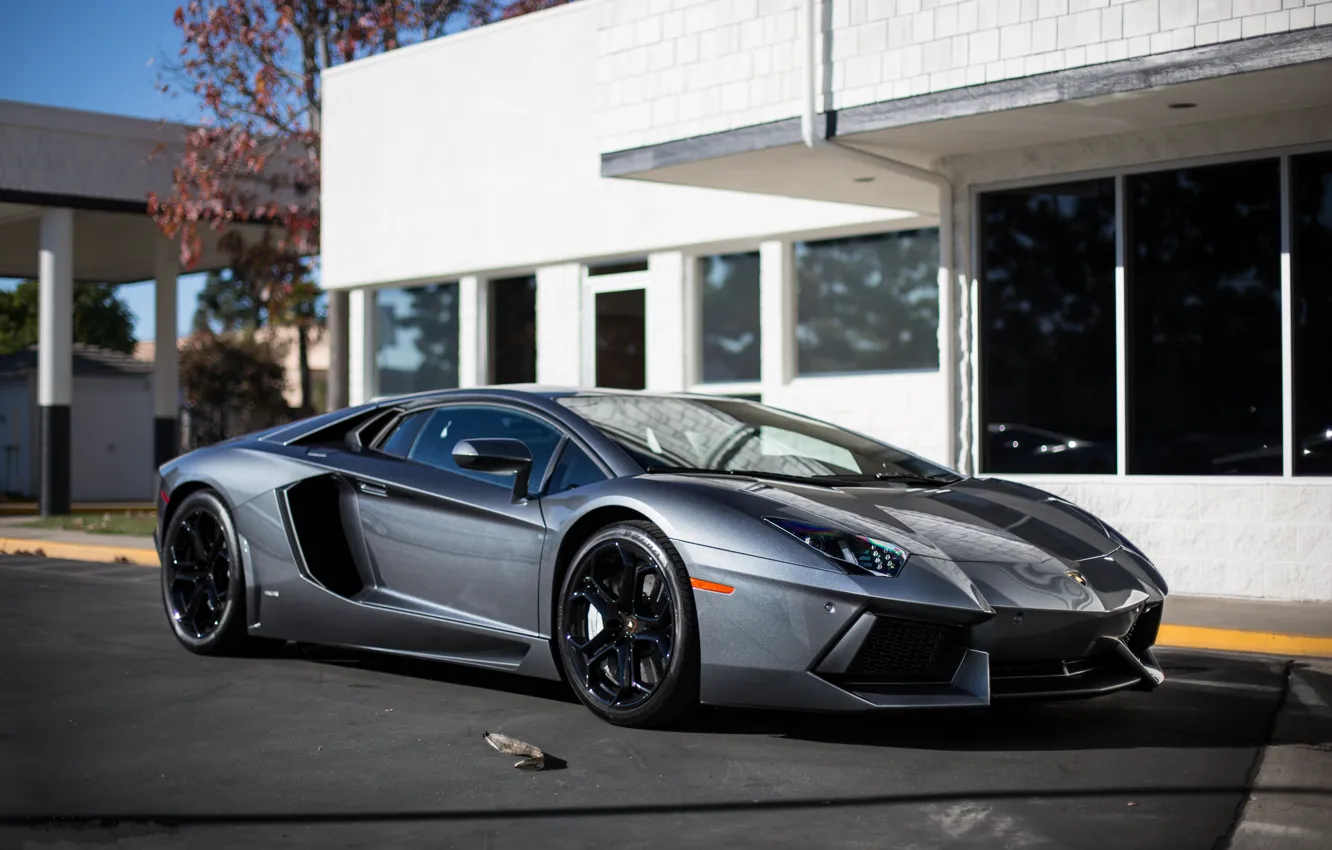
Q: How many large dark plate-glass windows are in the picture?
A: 3